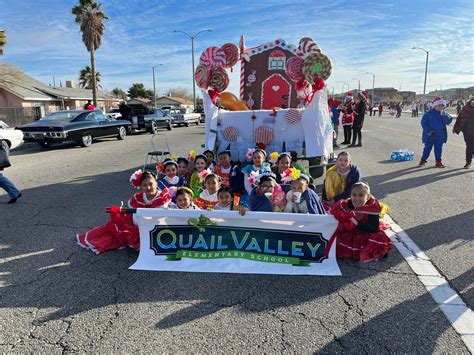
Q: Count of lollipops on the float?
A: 7